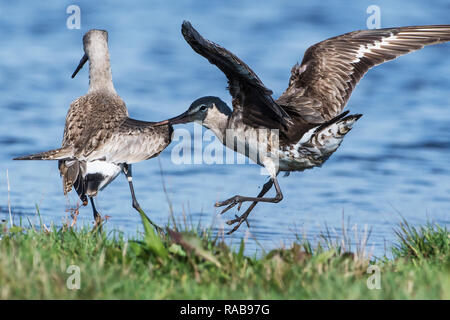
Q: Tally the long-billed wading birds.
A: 2